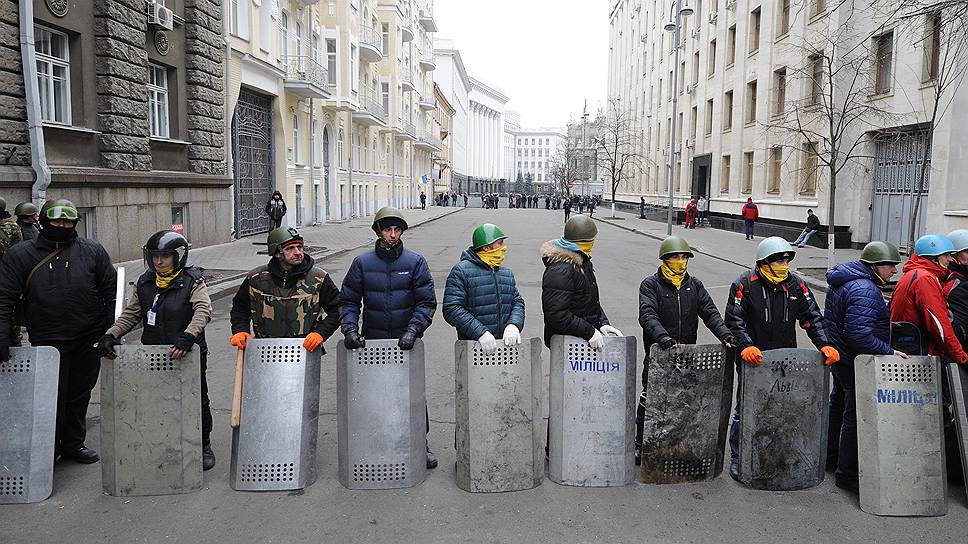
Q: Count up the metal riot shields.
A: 10